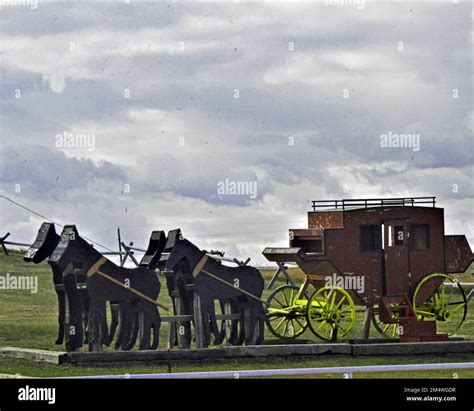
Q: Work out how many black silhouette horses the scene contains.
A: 4